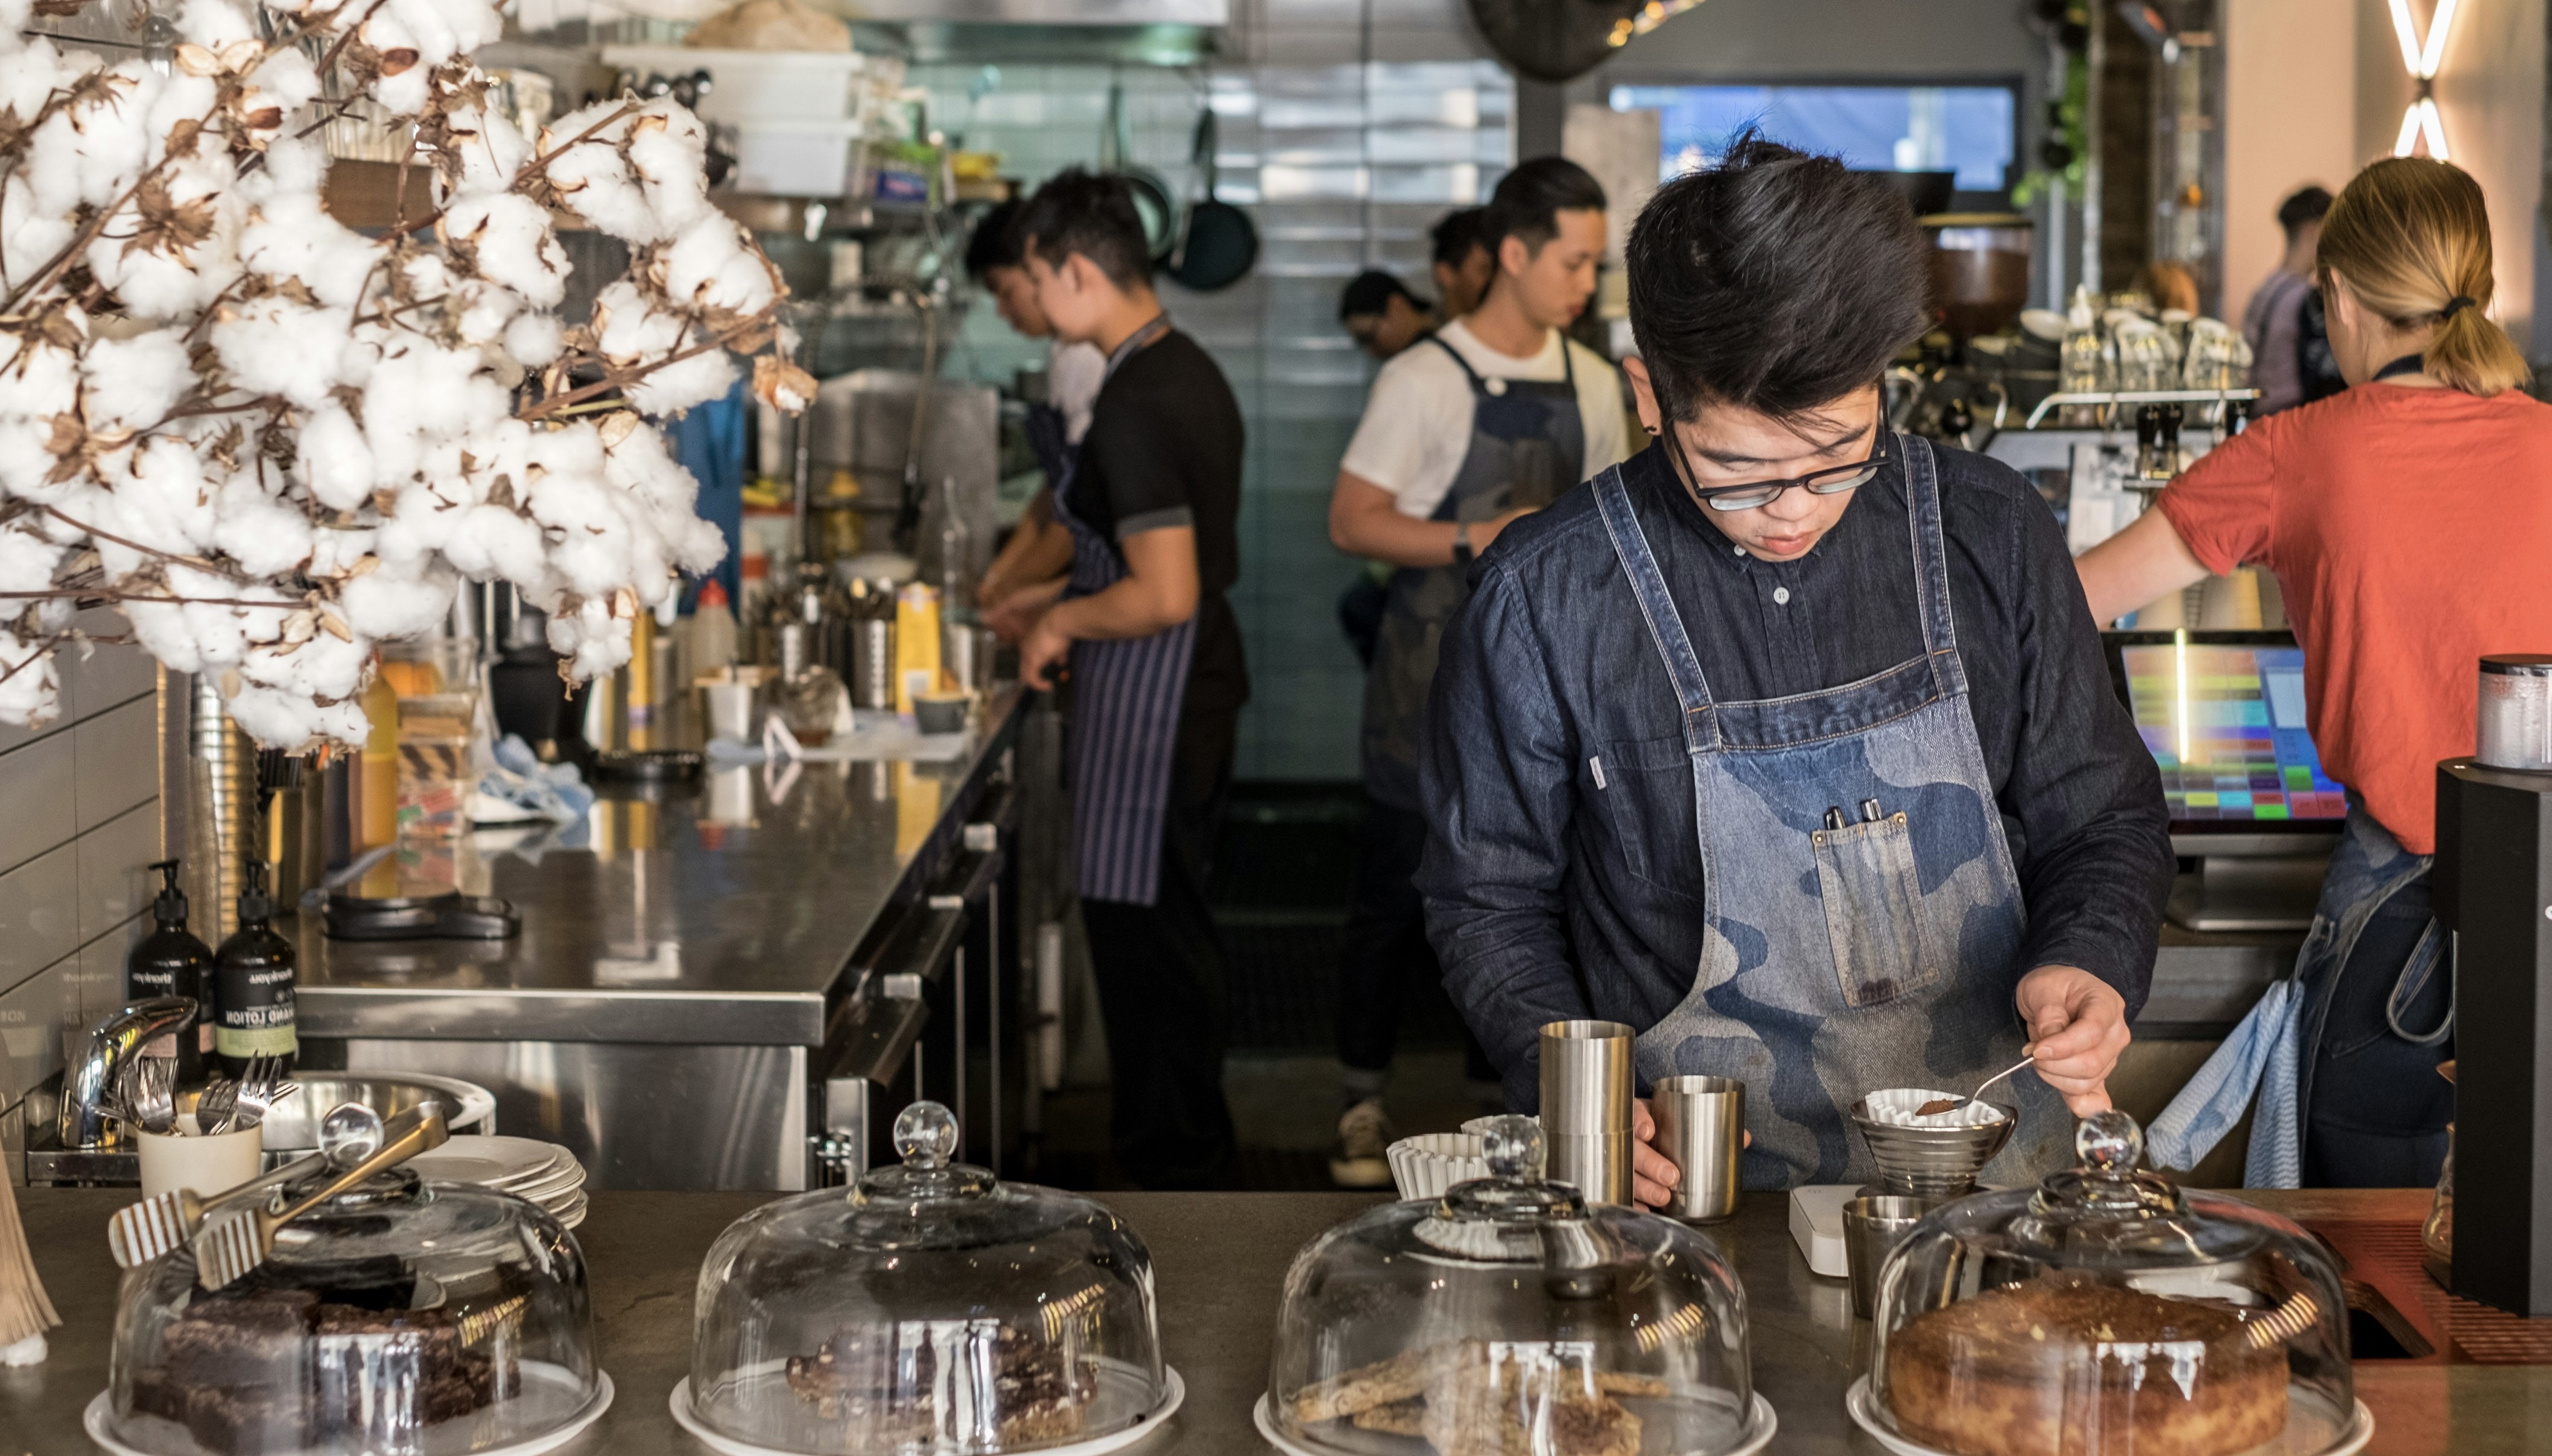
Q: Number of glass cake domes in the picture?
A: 4